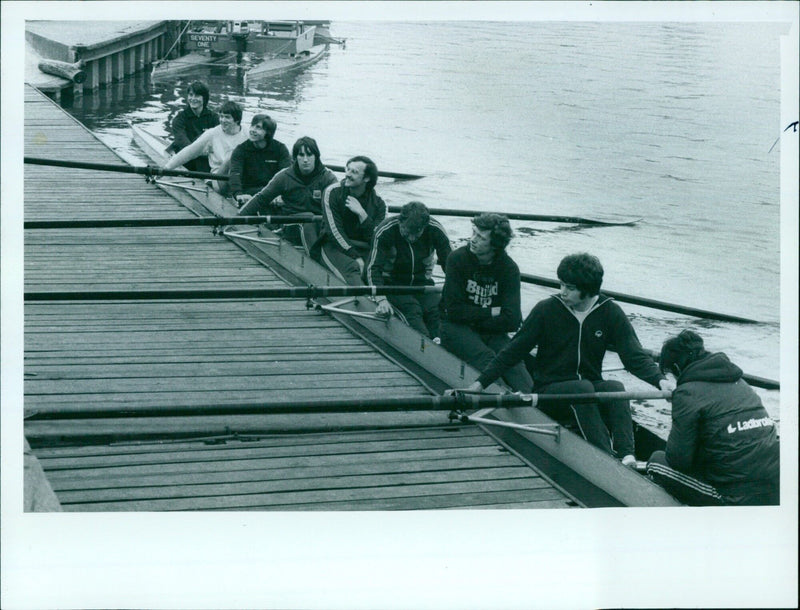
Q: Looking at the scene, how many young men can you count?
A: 9